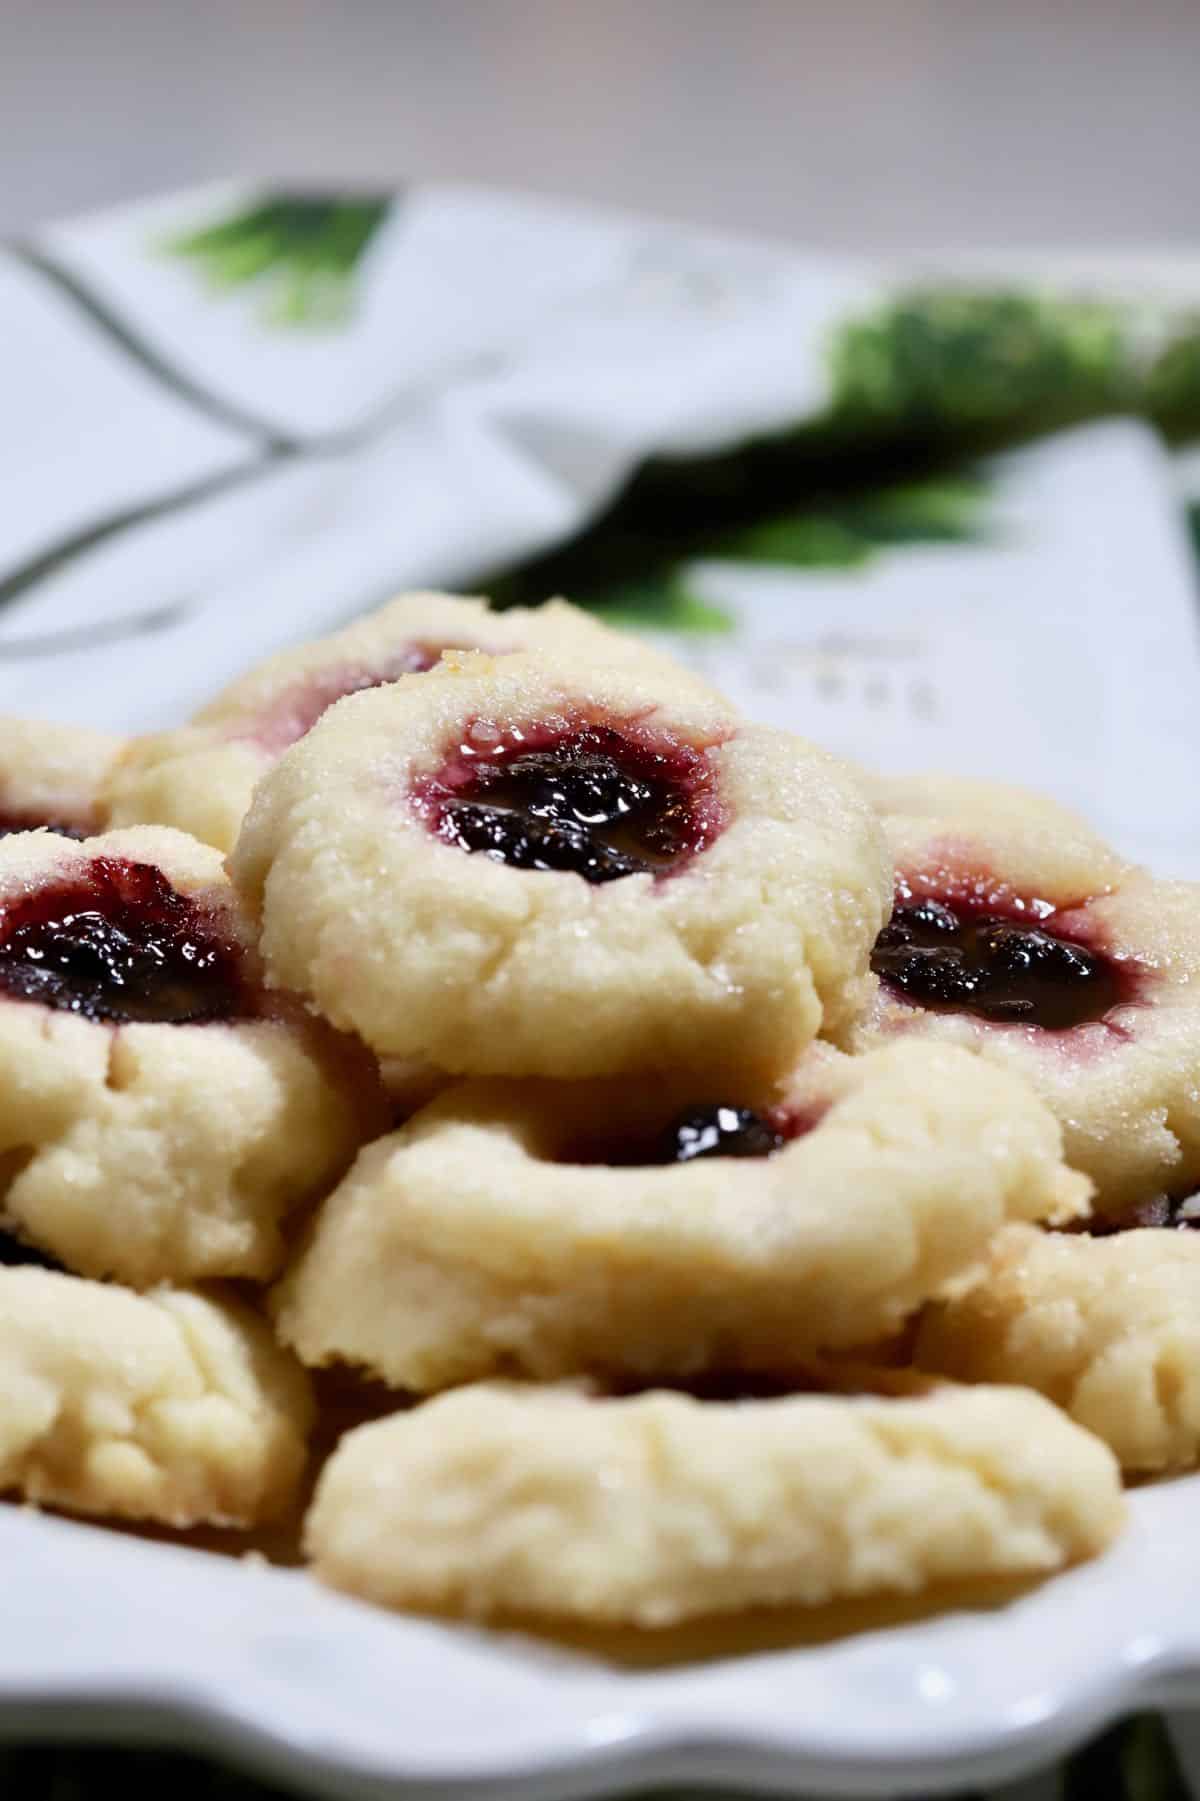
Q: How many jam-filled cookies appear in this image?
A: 9